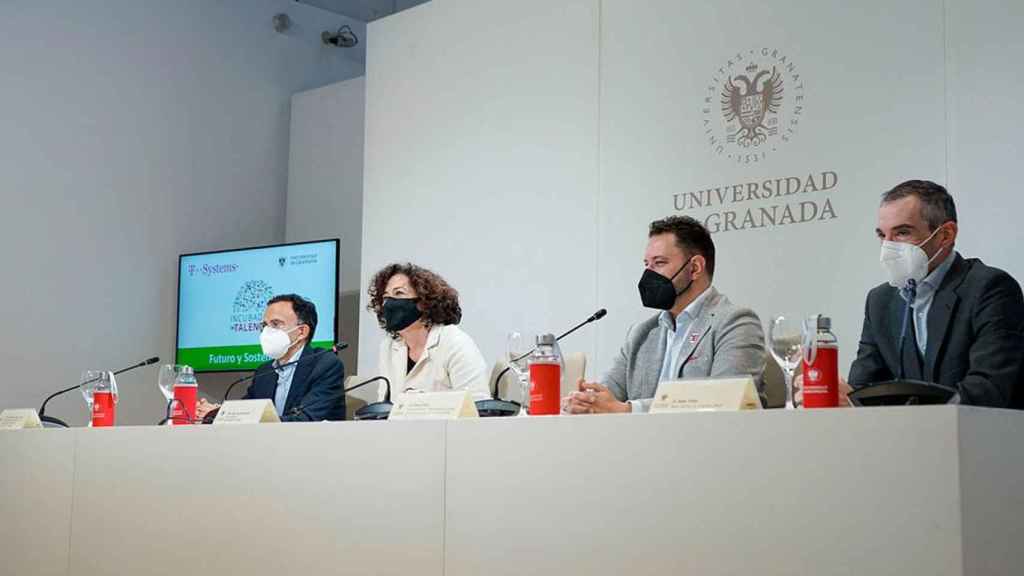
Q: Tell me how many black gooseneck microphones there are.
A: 5